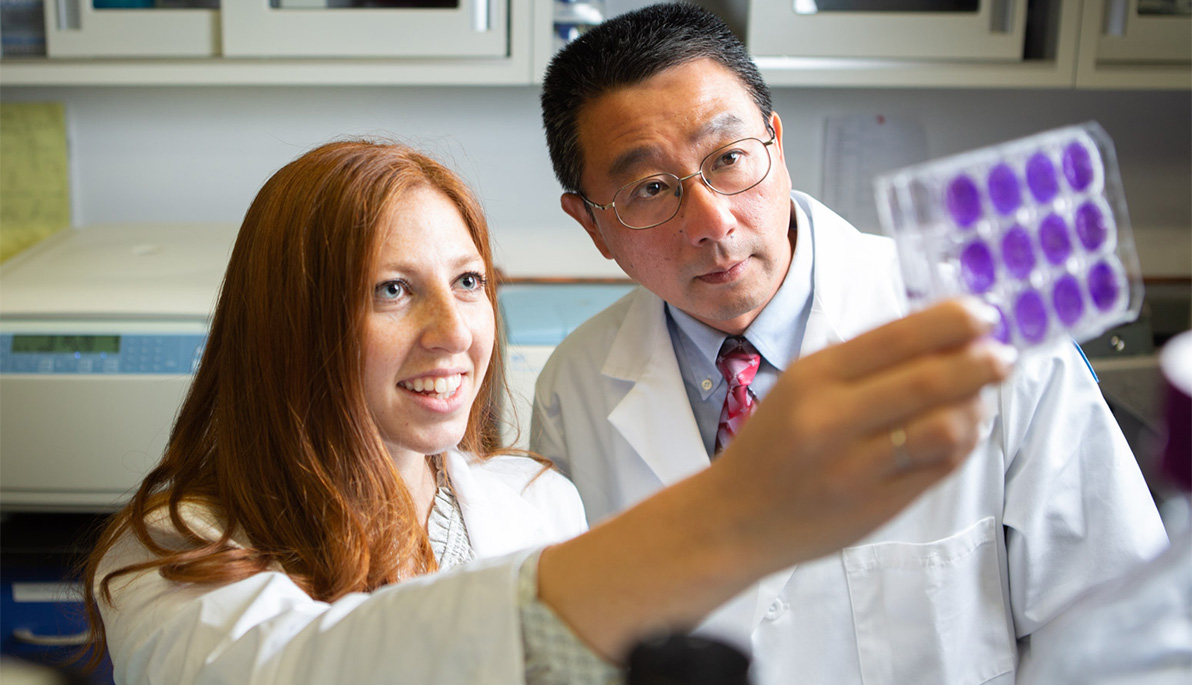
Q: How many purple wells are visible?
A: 12